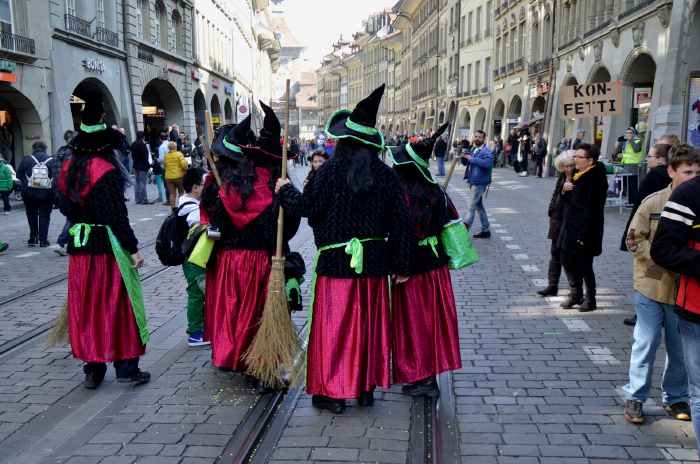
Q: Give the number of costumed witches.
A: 5